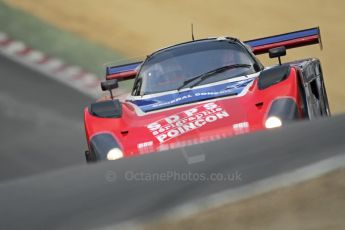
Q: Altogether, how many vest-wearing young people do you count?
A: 0